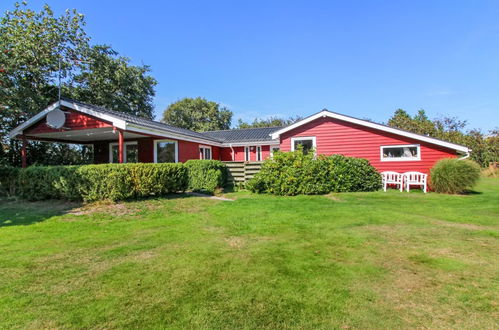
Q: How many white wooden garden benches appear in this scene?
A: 2